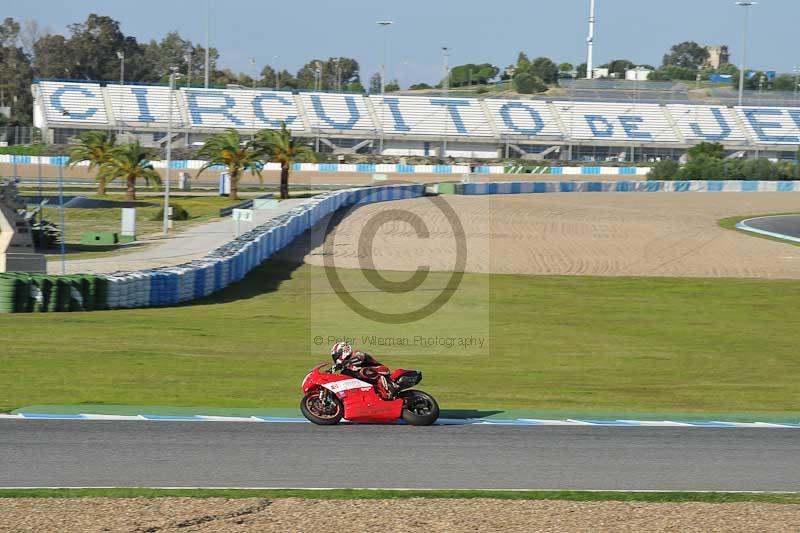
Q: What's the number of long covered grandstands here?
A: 1